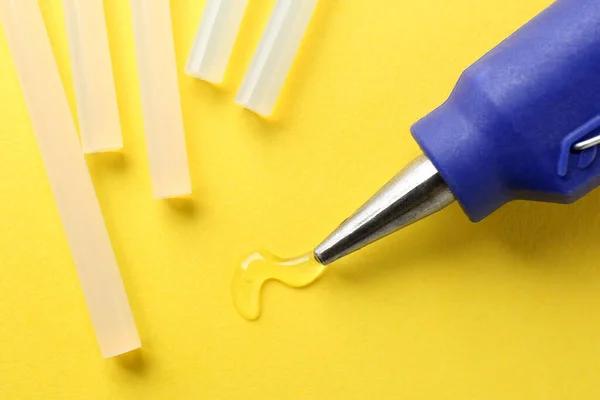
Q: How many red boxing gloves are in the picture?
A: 0